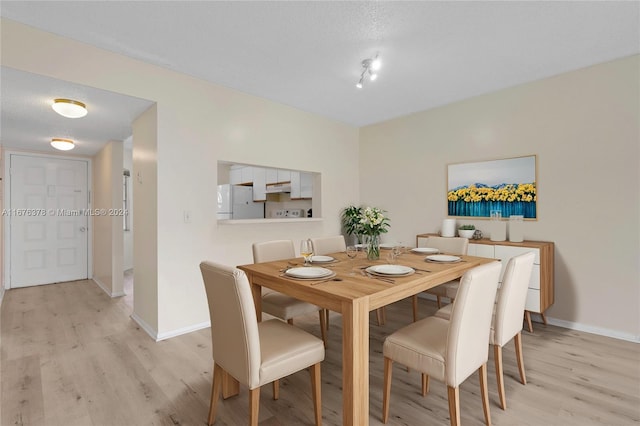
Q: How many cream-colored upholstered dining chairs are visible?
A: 6